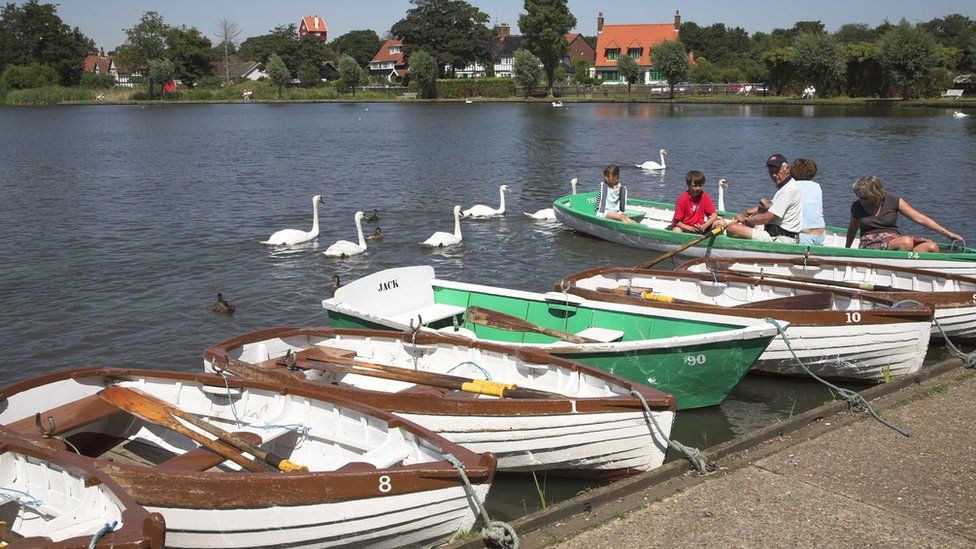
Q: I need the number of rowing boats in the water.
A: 7